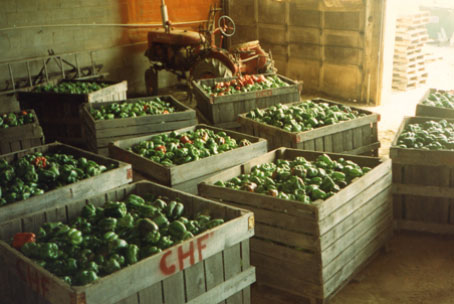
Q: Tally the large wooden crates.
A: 11